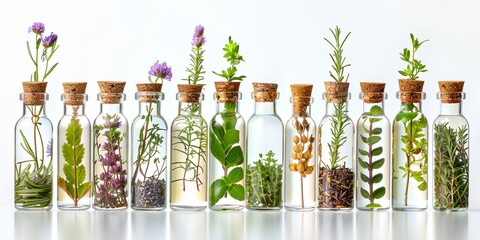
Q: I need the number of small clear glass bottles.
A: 12